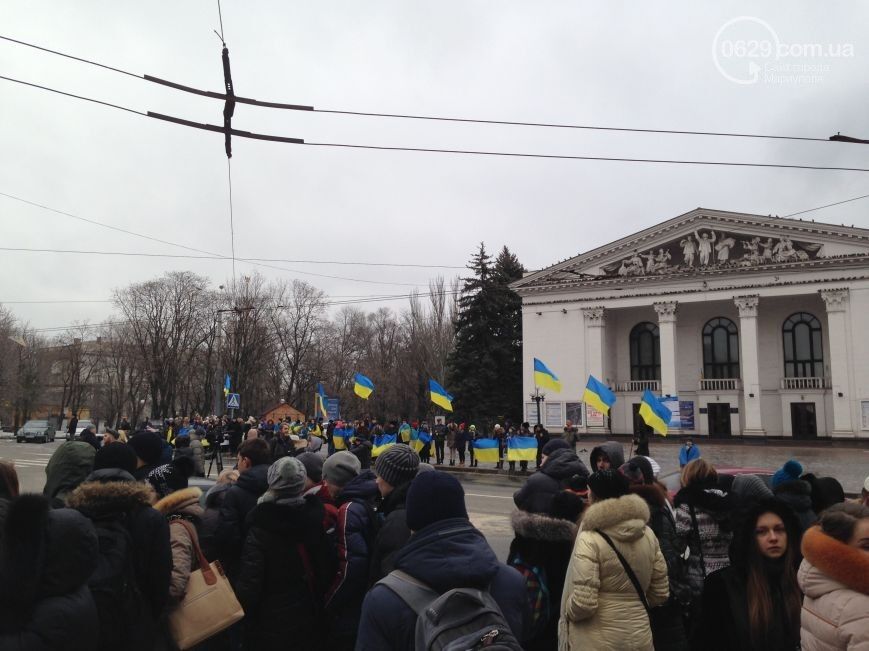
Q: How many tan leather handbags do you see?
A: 1